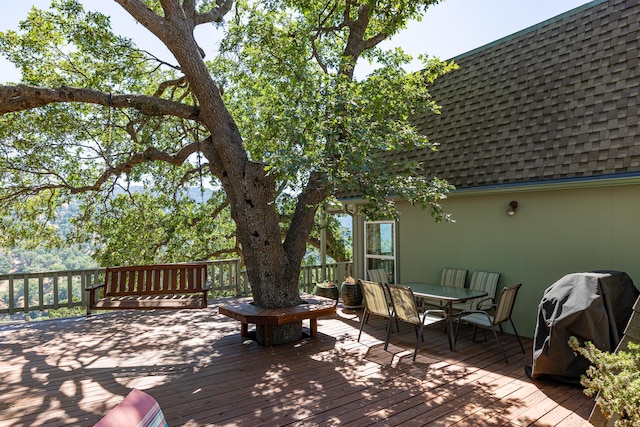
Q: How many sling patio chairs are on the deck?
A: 6